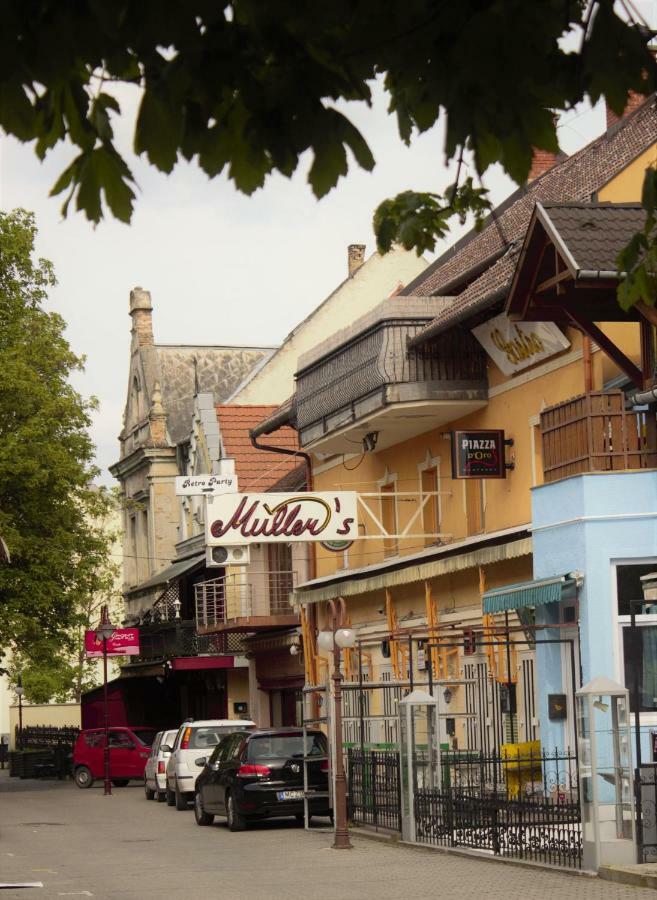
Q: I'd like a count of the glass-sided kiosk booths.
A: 2